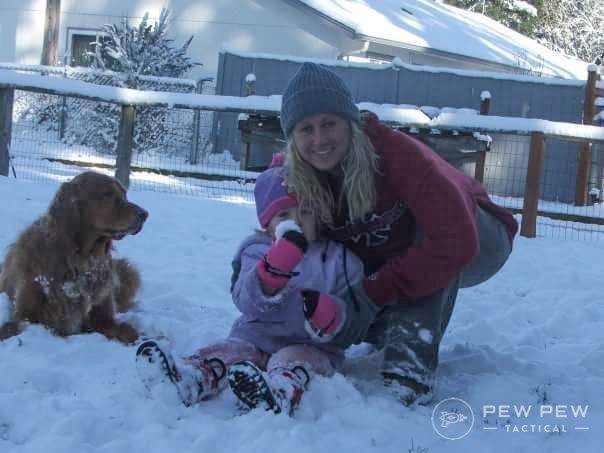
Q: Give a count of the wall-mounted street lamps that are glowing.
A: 0